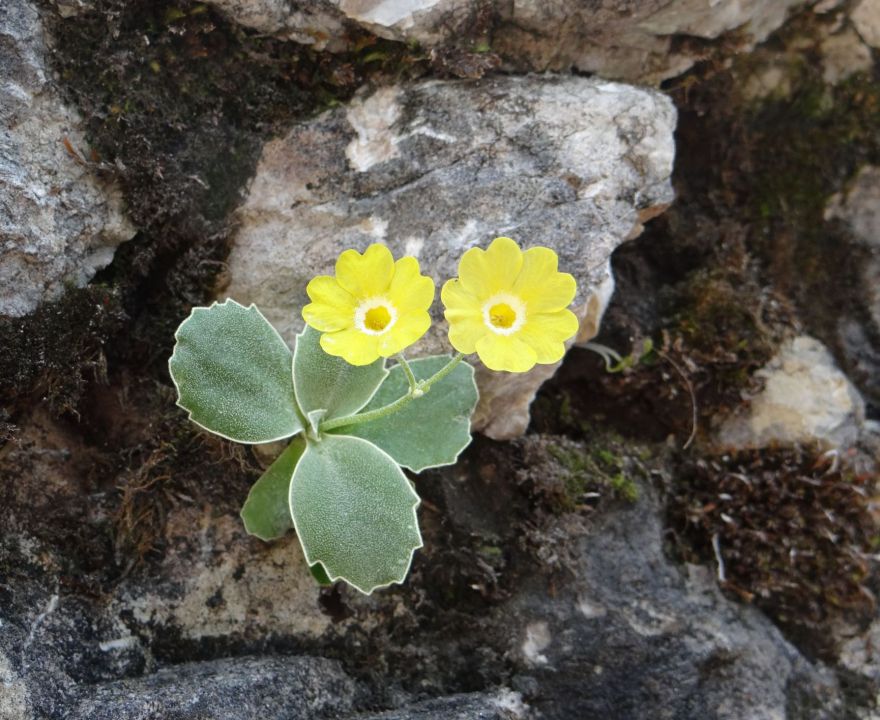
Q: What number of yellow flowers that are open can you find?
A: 2